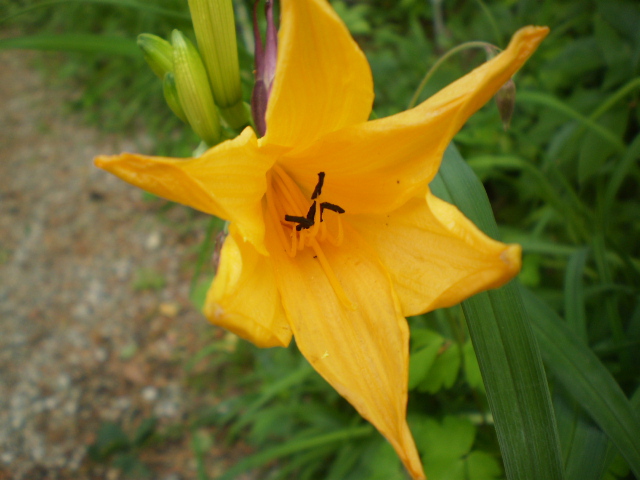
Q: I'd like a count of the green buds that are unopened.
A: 4